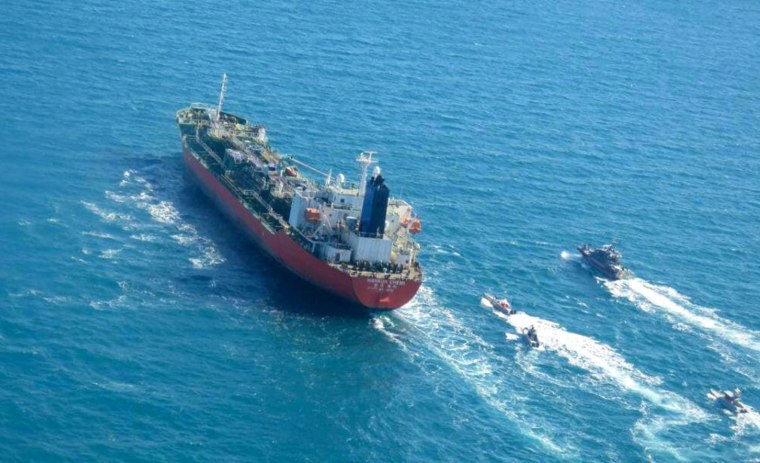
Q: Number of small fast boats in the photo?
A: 4